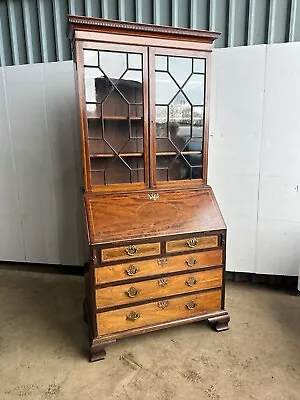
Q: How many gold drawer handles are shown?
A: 8